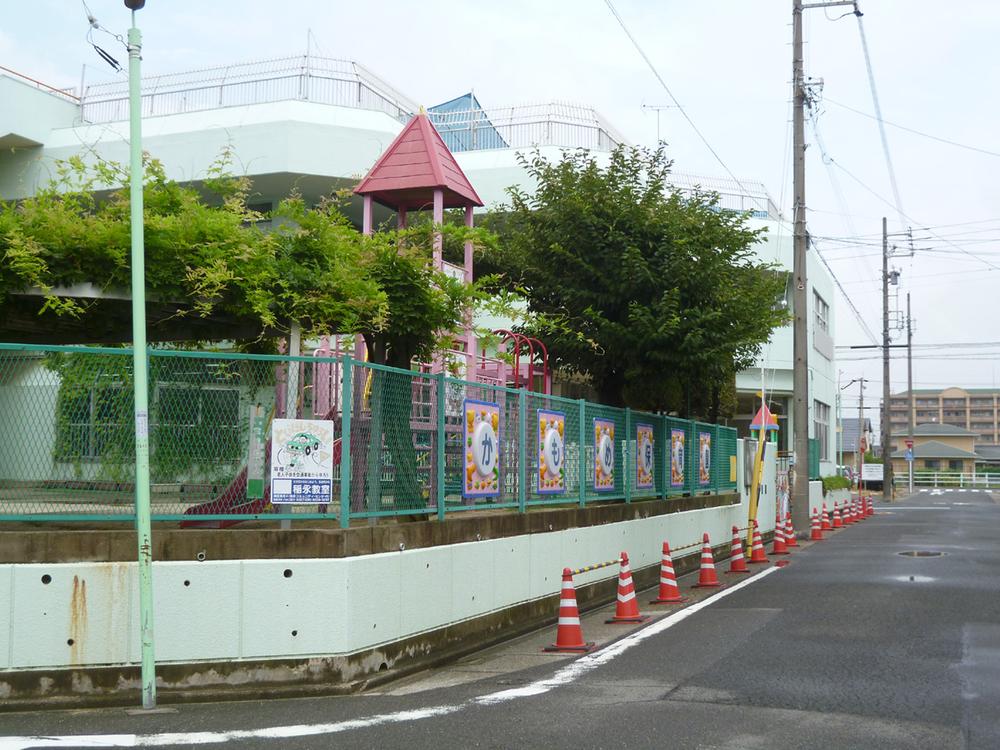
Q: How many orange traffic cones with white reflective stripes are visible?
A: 15